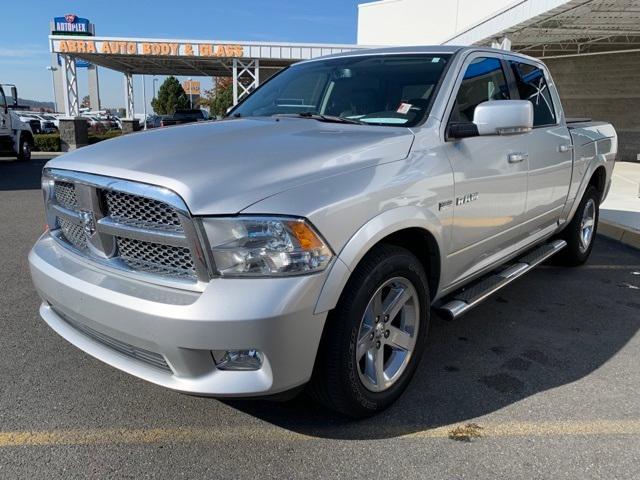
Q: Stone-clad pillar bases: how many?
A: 2